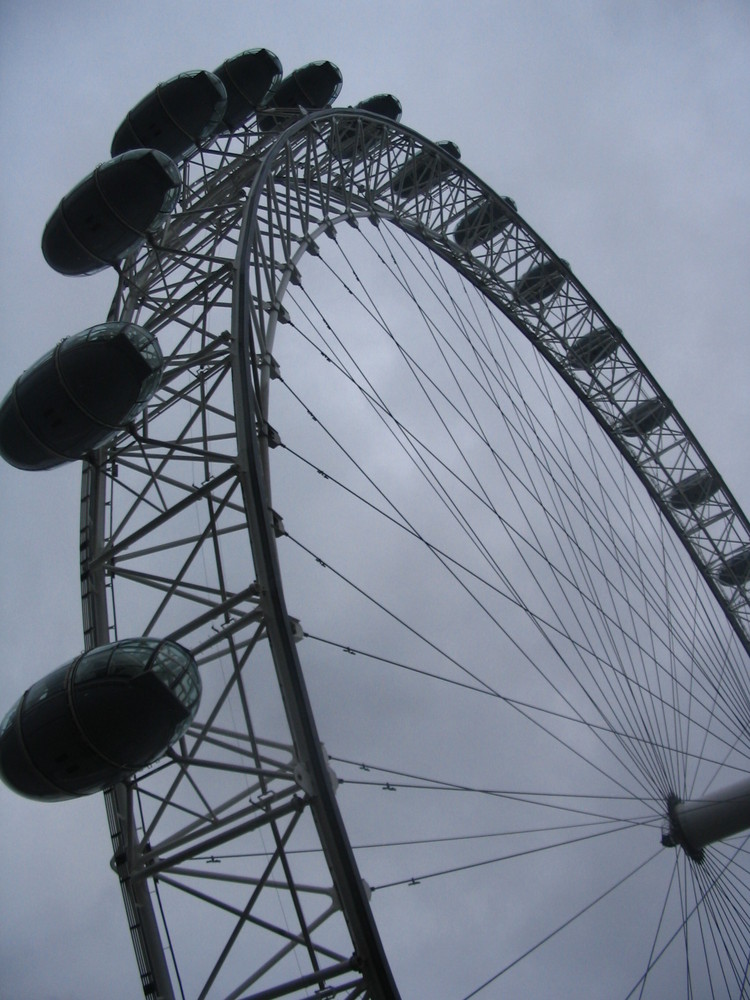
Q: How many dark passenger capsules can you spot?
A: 14